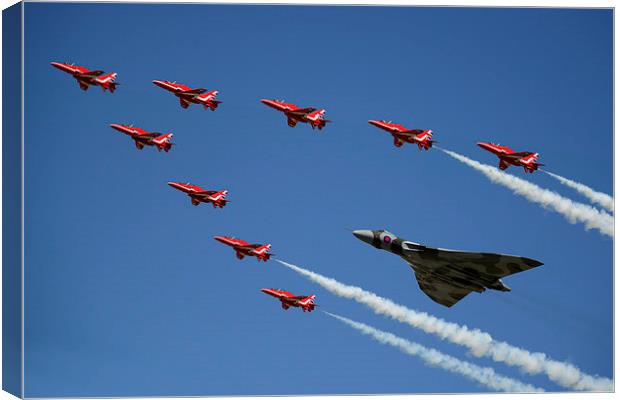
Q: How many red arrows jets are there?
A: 9